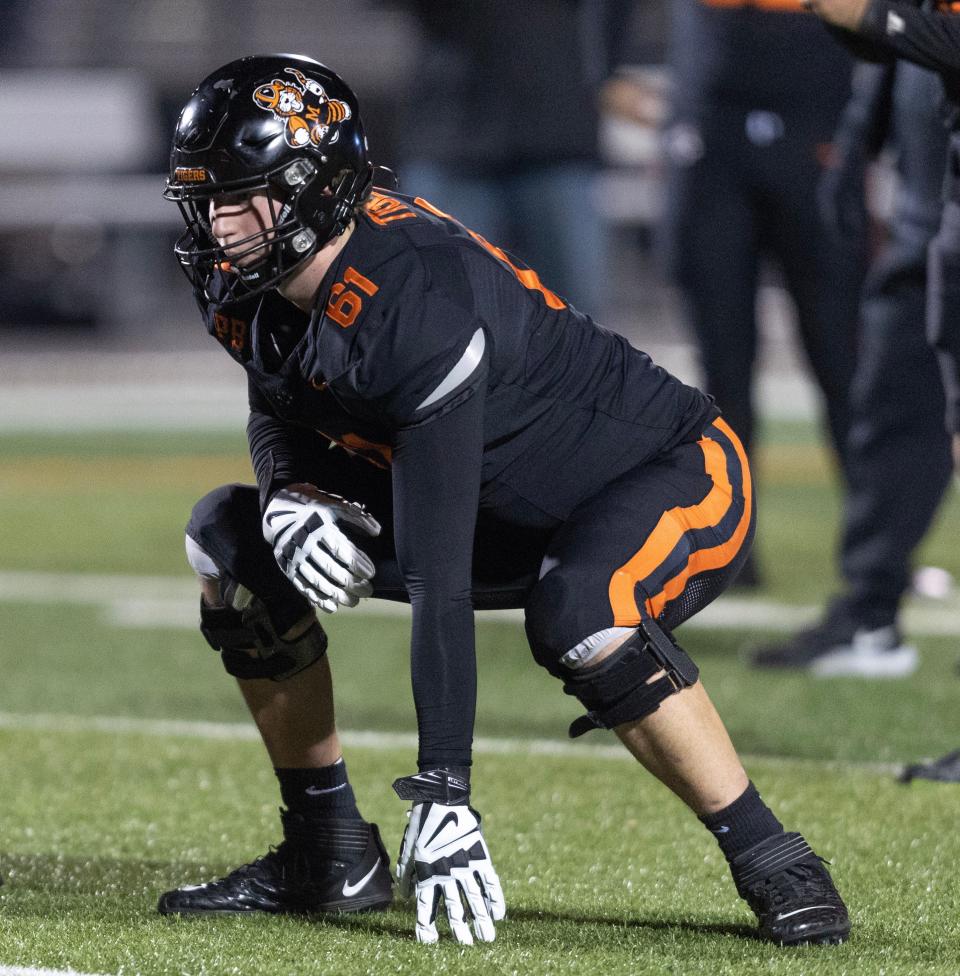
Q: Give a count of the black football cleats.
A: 2